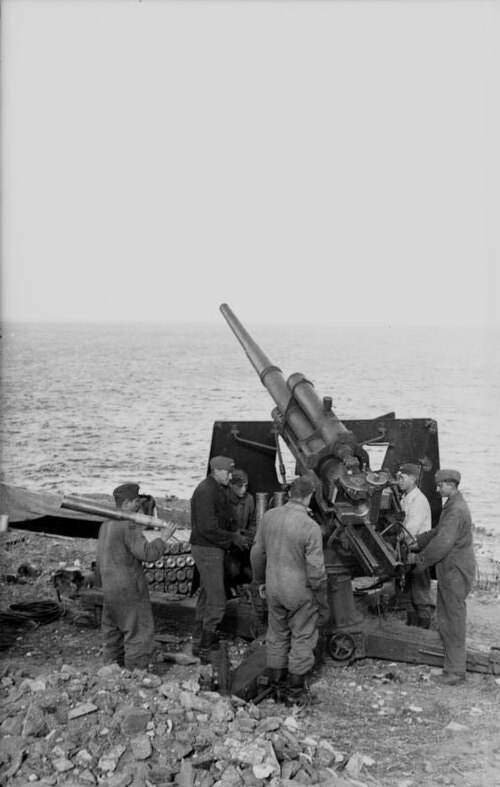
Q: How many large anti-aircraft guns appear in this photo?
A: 1